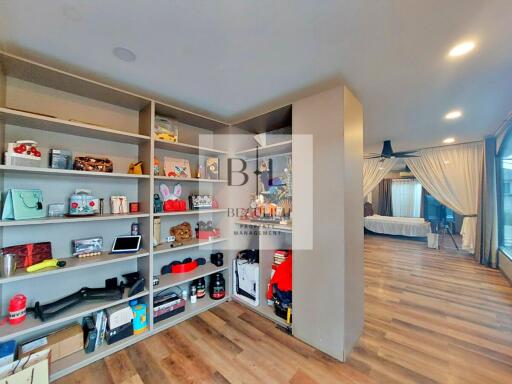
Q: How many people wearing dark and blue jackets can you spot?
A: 0